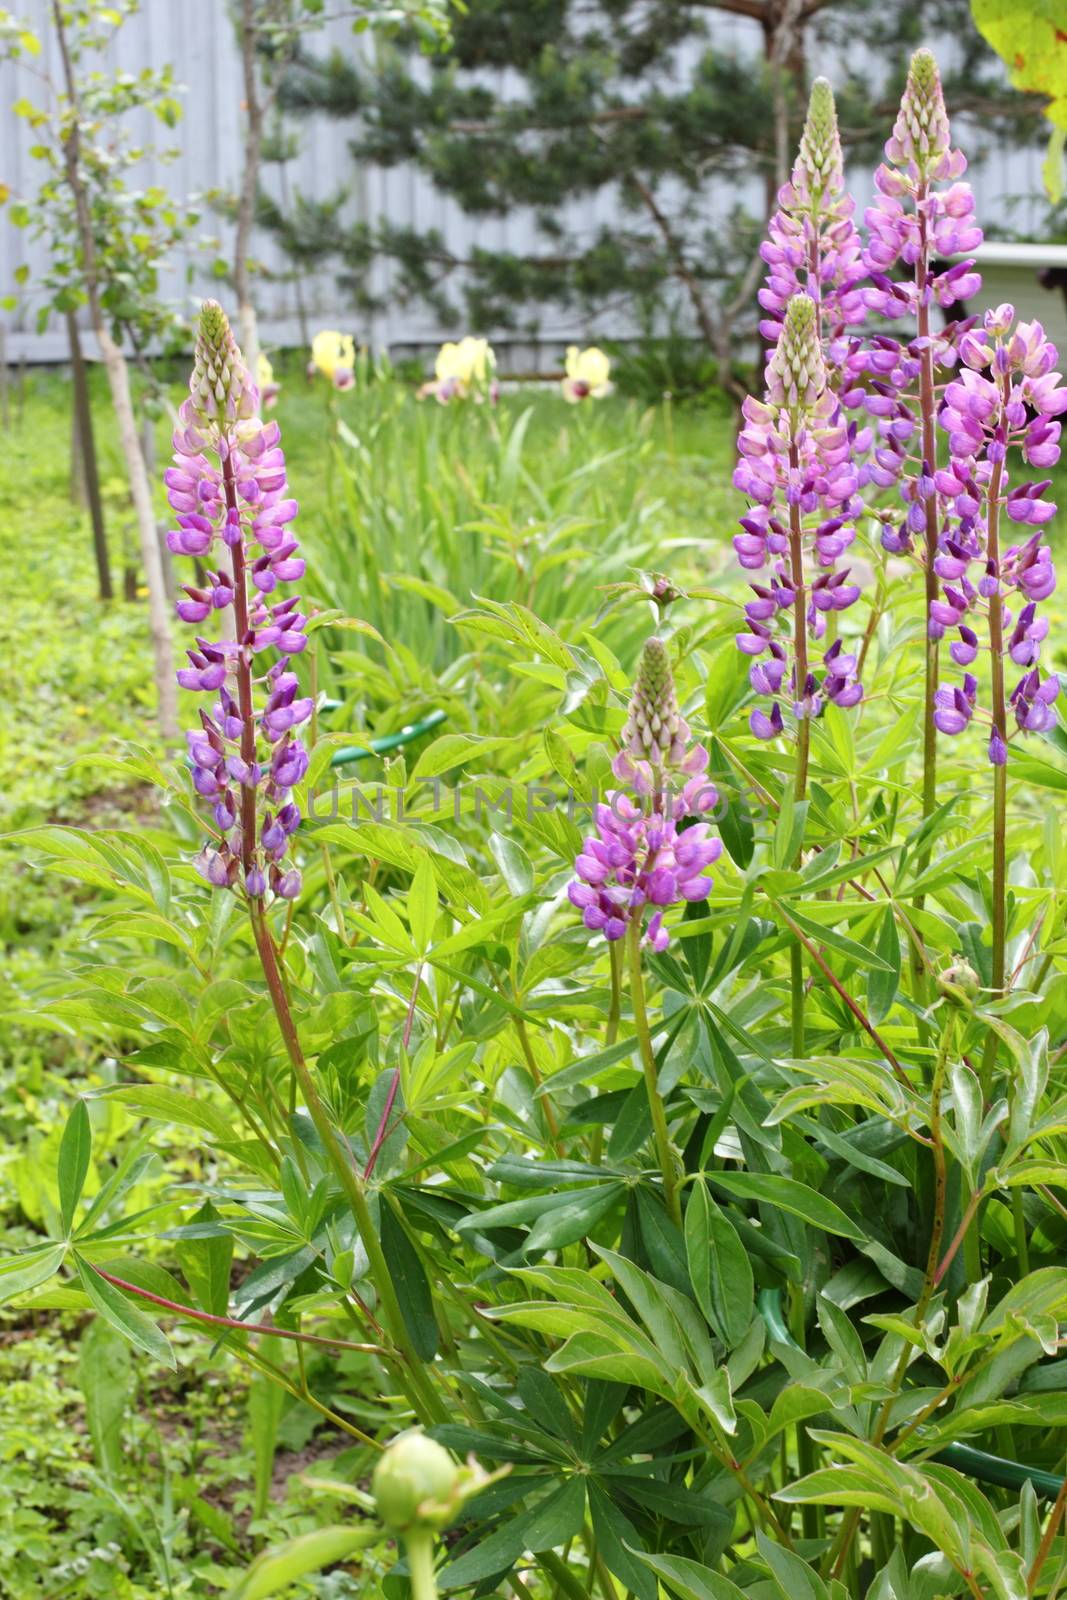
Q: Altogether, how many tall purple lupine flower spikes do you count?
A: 6